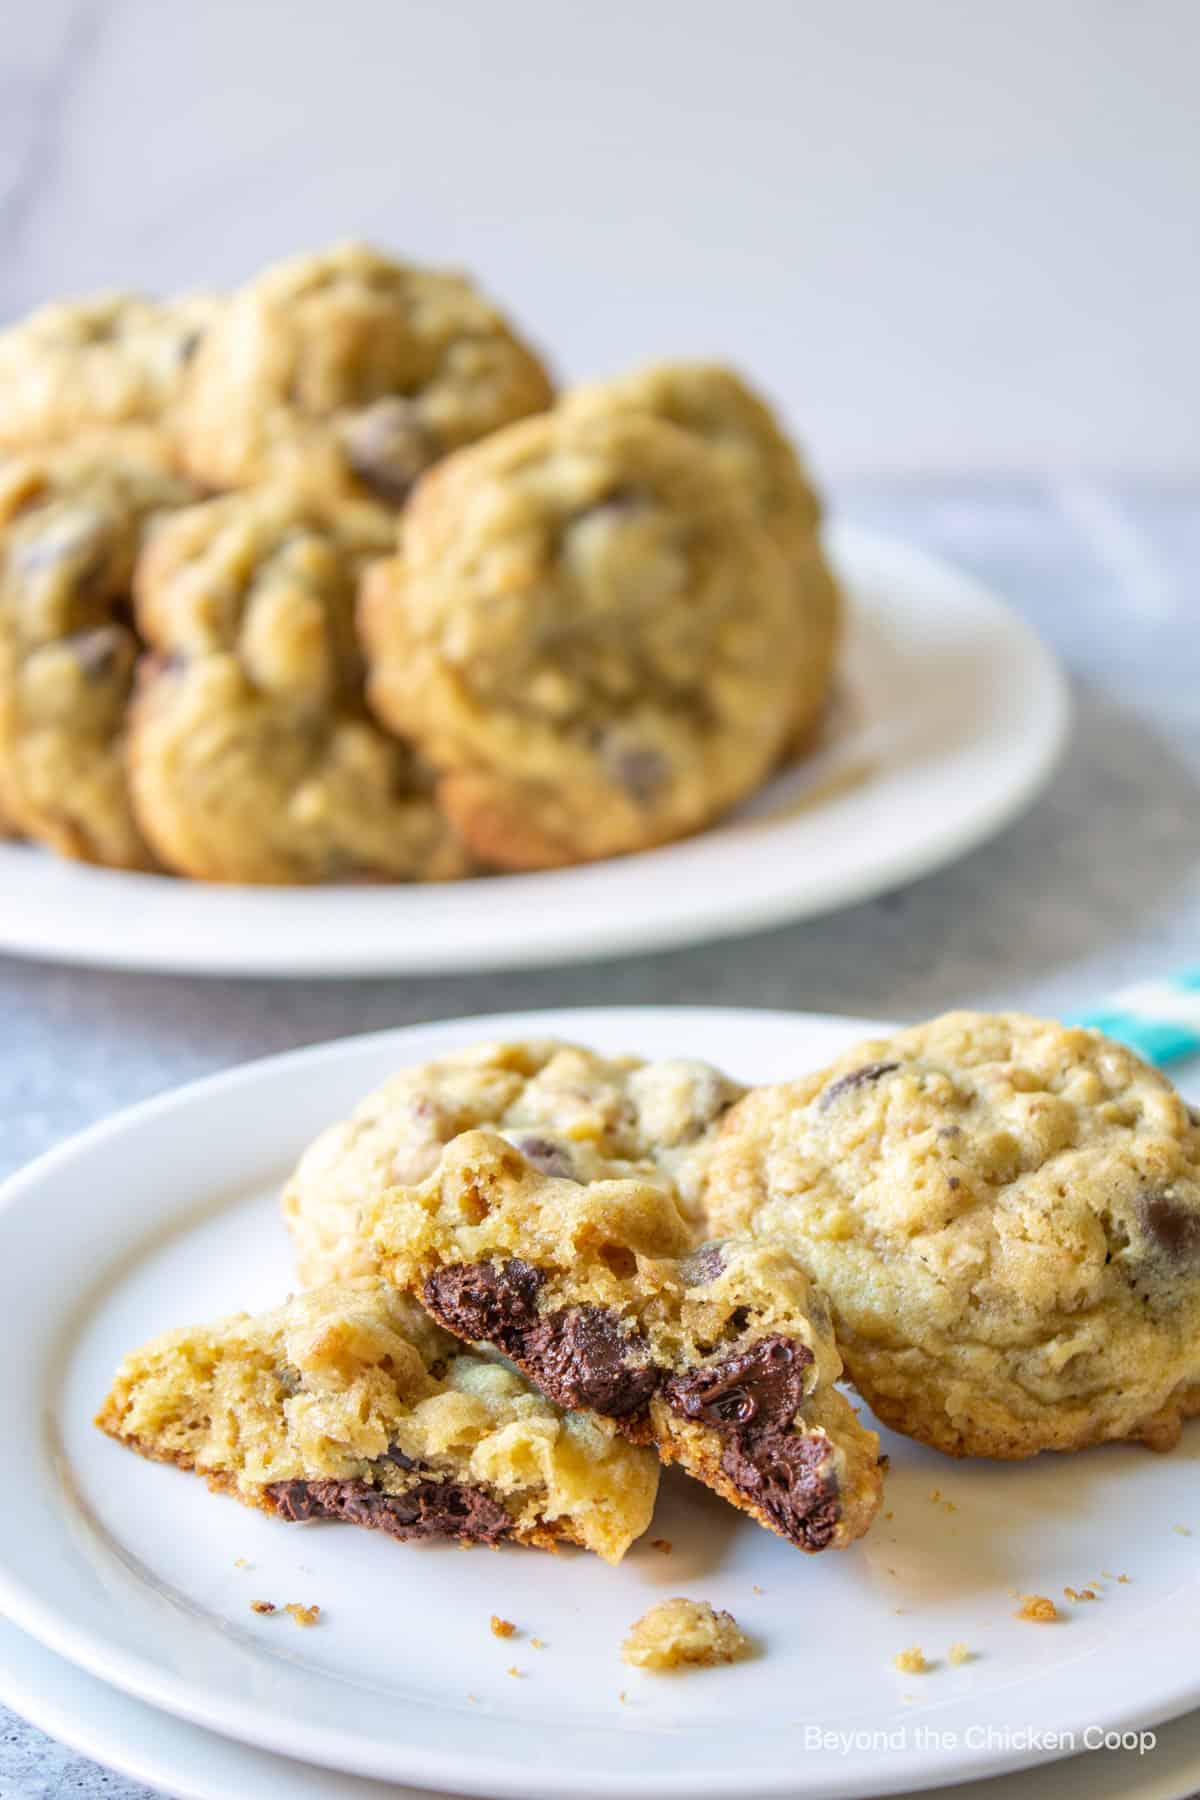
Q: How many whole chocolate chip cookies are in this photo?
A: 8